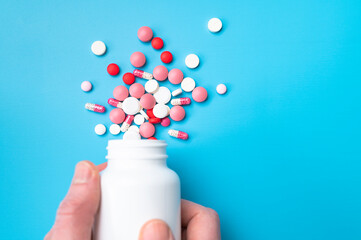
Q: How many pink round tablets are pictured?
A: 11